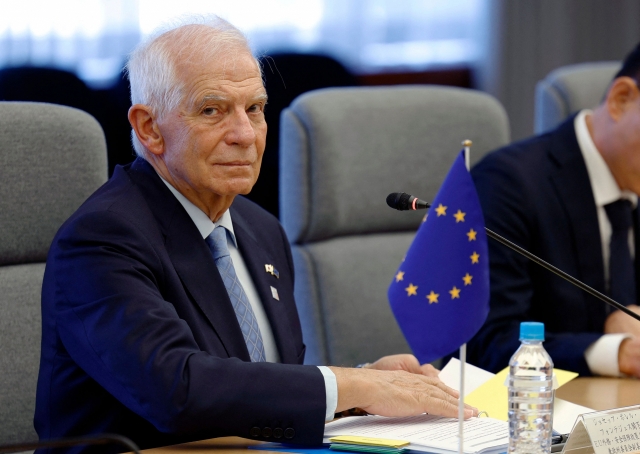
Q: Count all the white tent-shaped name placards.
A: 1